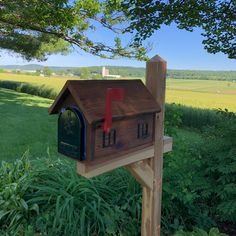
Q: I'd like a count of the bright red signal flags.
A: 1